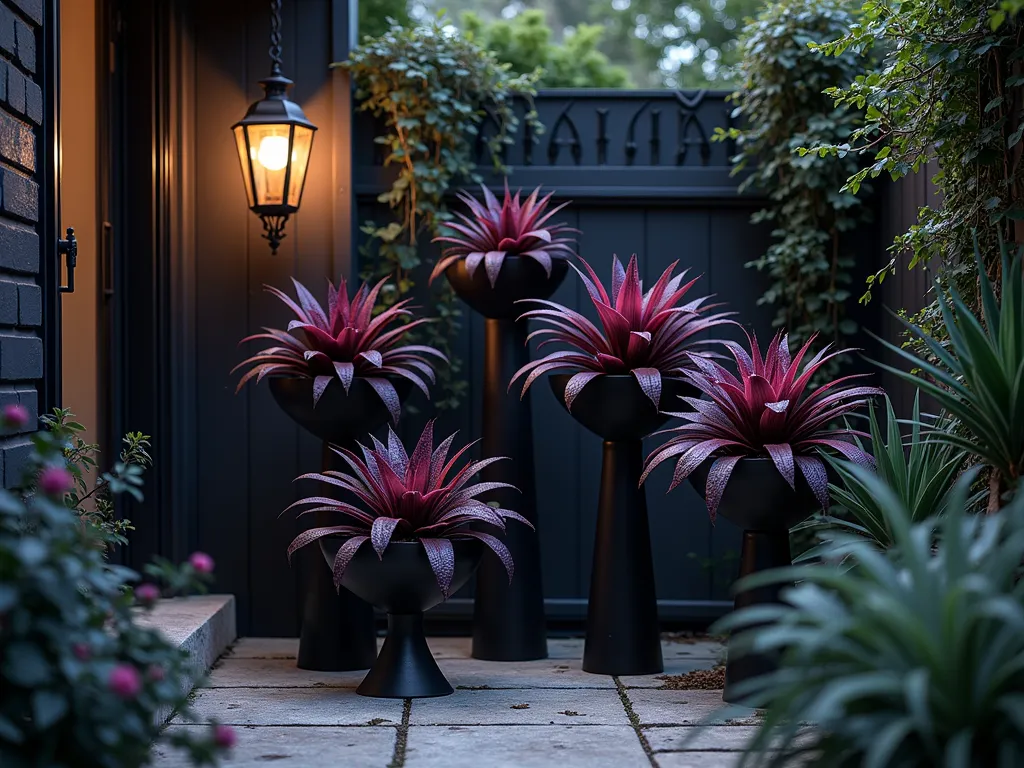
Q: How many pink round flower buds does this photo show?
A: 8